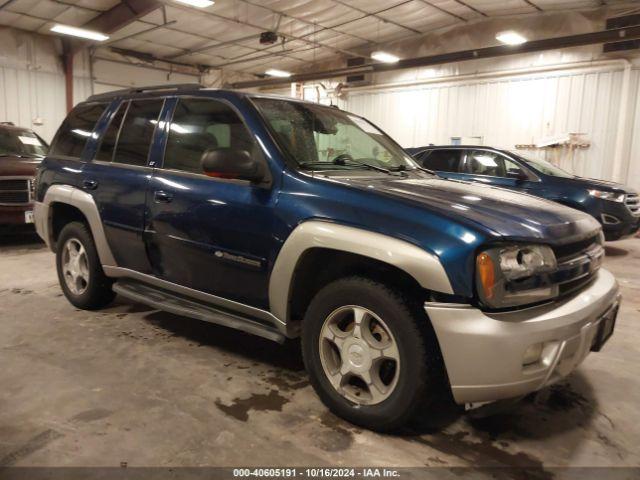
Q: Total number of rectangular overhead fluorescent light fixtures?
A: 5